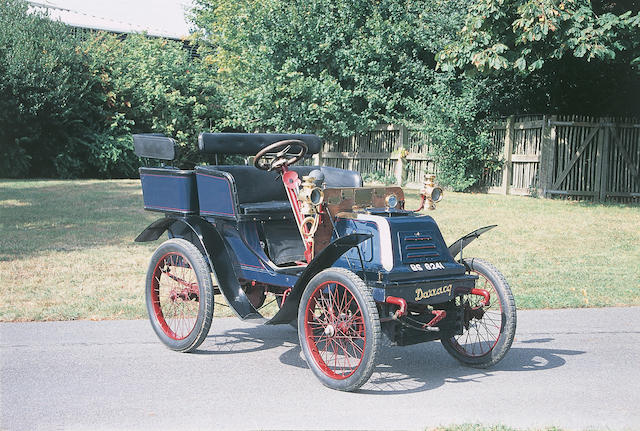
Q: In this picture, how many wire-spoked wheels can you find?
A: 3